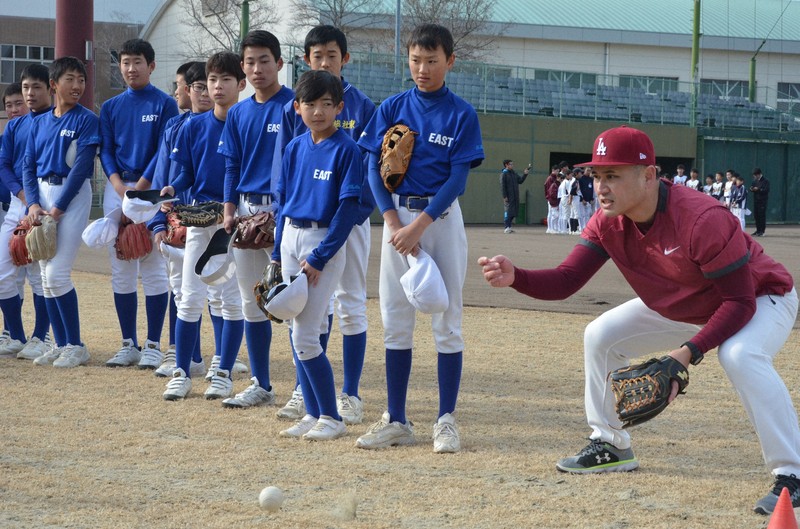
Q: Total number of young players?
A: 11